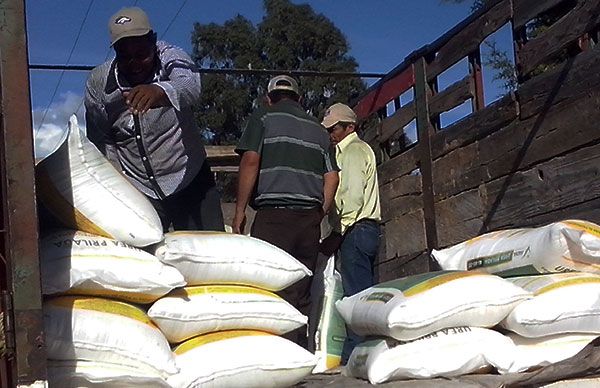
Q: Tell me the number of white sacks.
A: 13